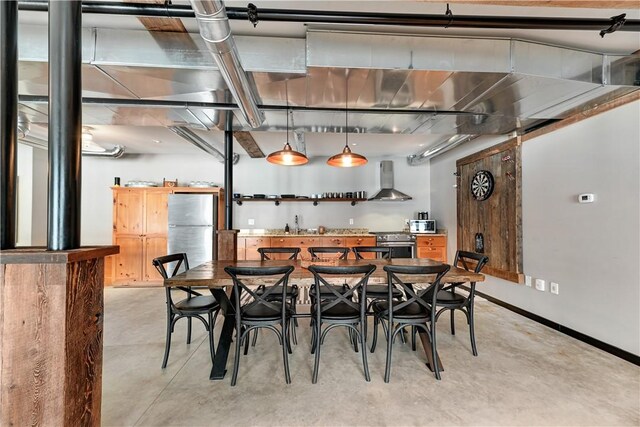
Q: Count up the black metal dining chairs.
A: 8